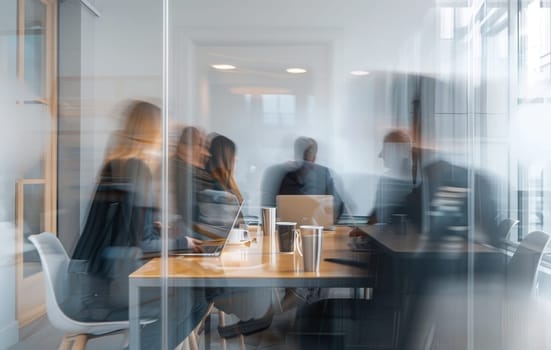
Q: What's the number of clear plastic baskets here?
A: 0